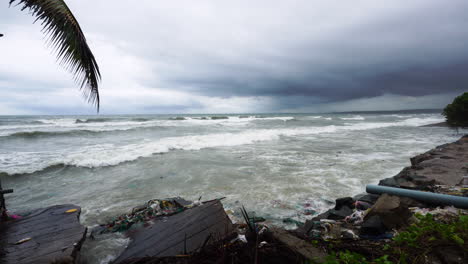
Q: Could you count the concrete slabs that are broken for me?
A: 2